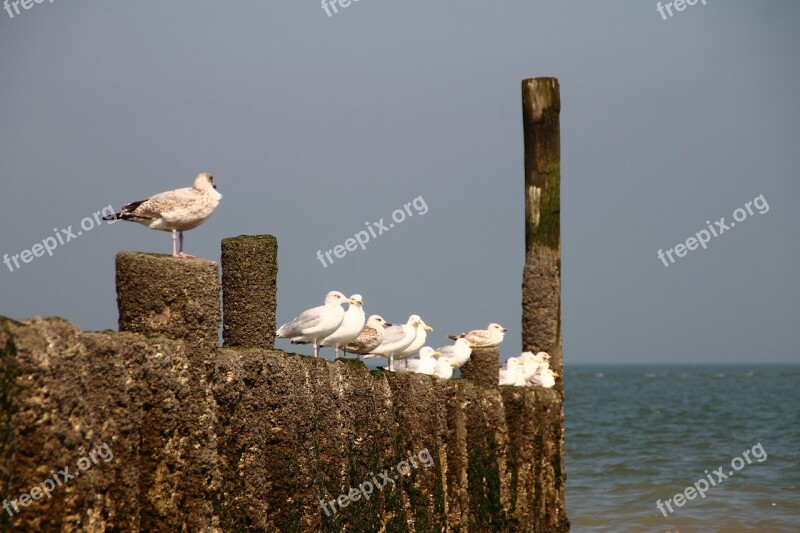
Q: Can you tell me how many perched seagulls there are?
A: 14